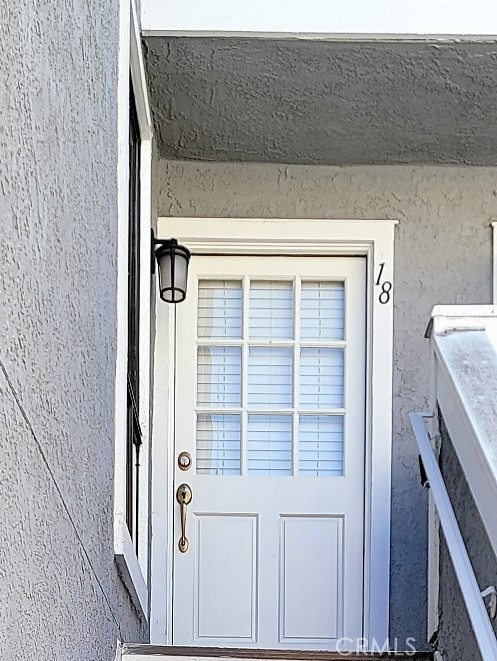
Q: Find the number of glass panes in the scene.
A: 9